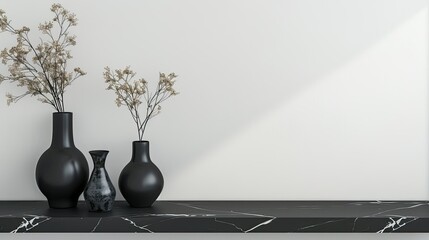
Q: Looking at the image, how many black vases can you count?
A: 3